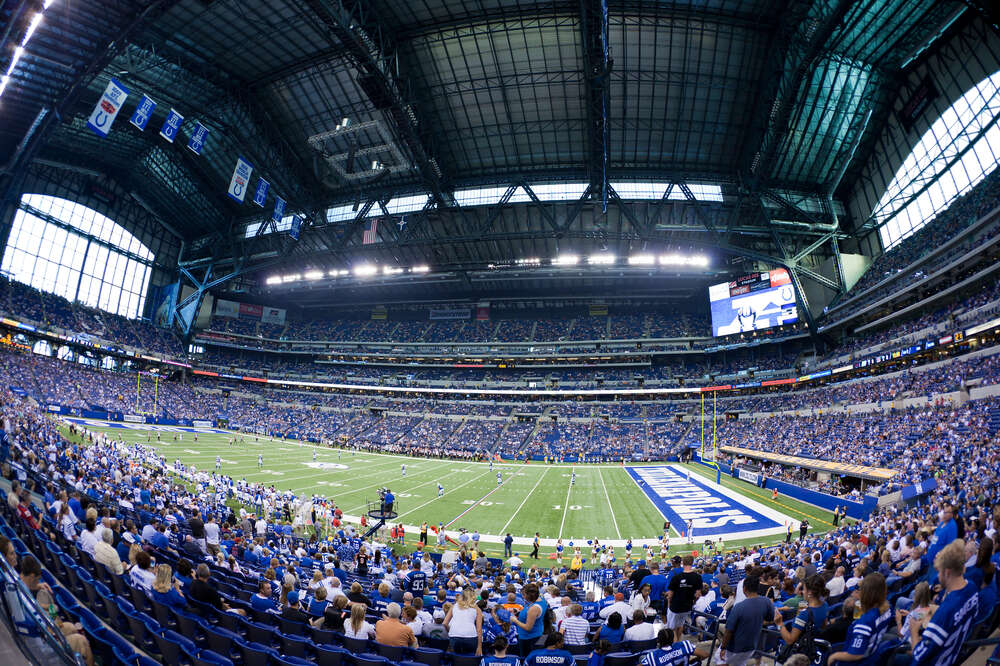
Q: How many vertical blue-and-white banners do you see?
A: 8